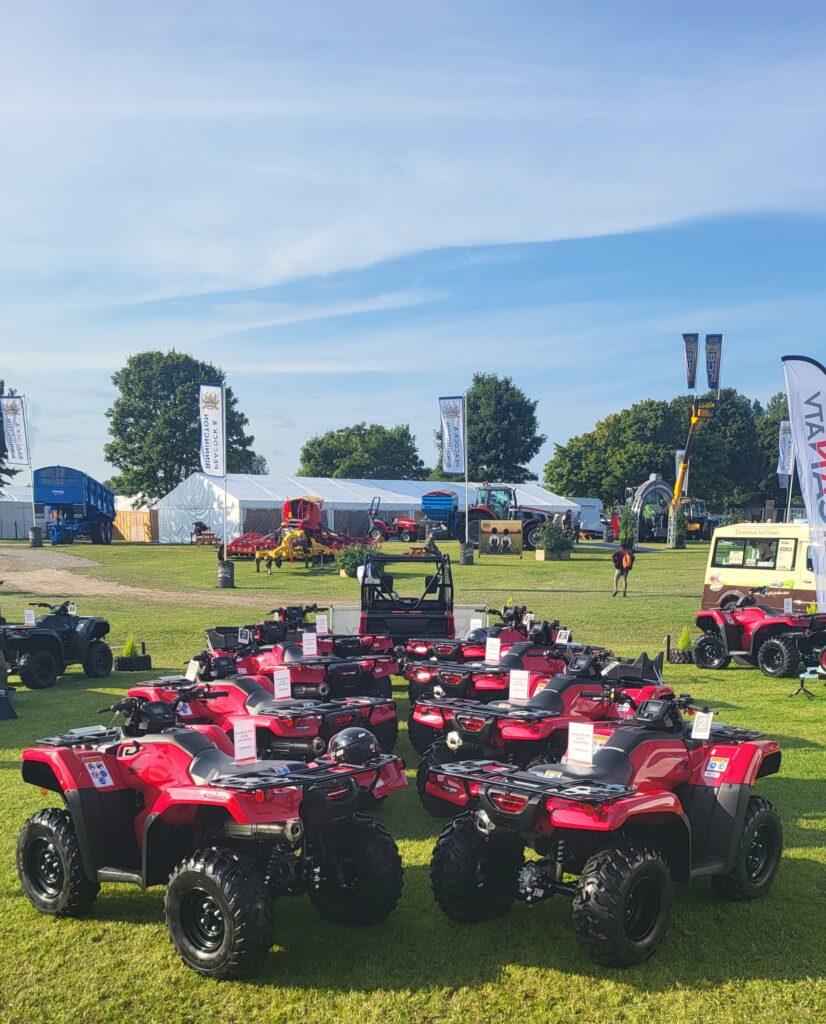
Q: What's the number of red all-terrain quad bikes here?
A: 9